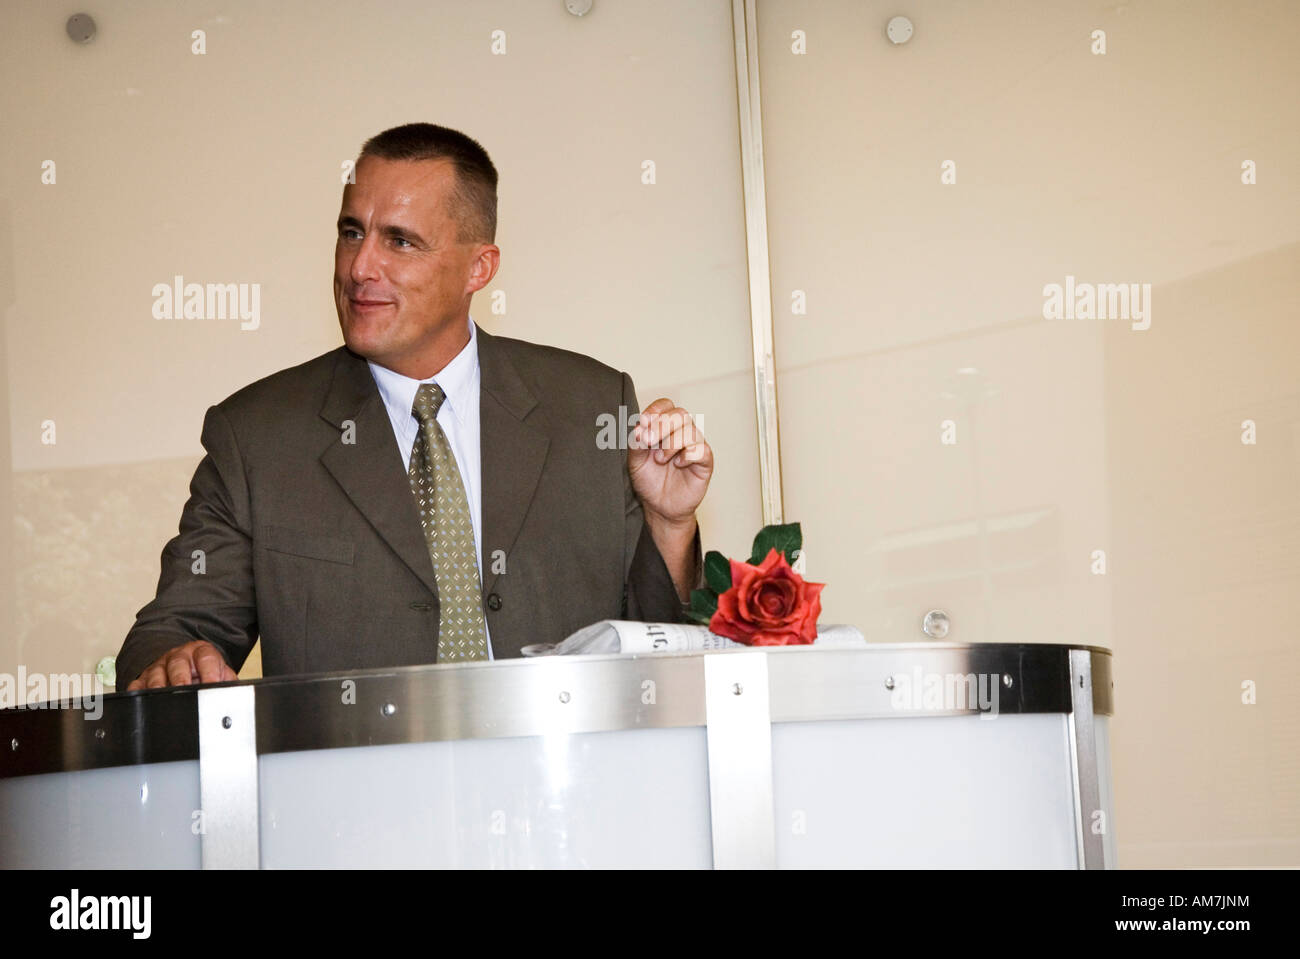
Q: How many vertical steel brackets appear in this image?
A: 3